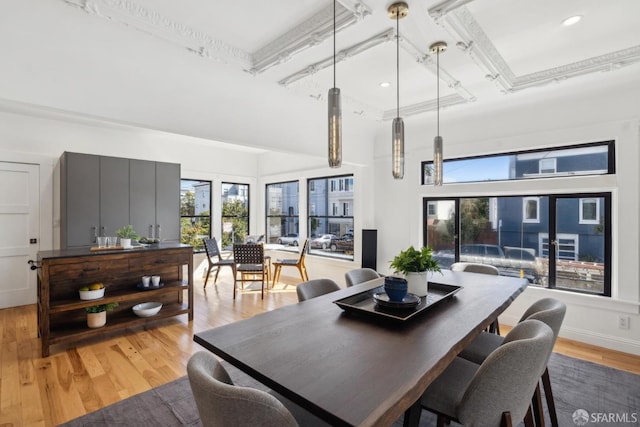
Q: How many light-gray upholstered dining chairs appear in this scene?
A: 6